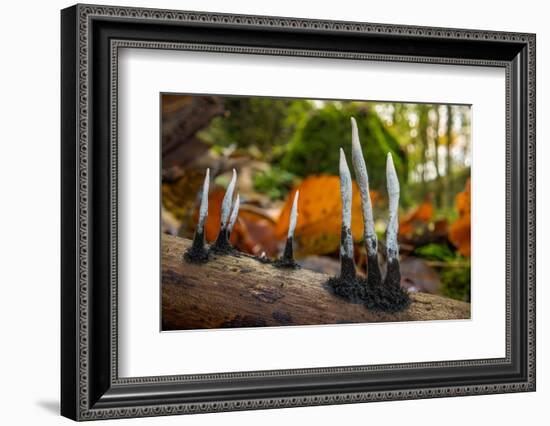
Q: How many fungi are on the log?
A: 7